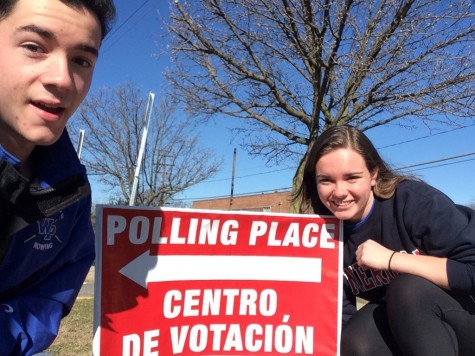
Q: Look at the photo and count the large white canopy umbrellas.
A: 0